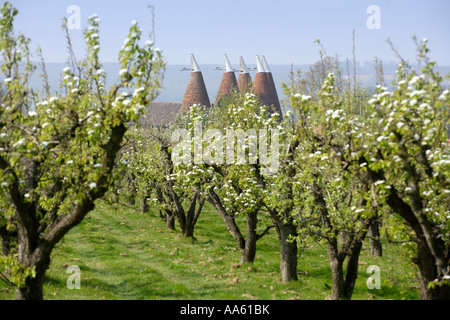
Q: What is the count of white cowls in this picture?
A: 5